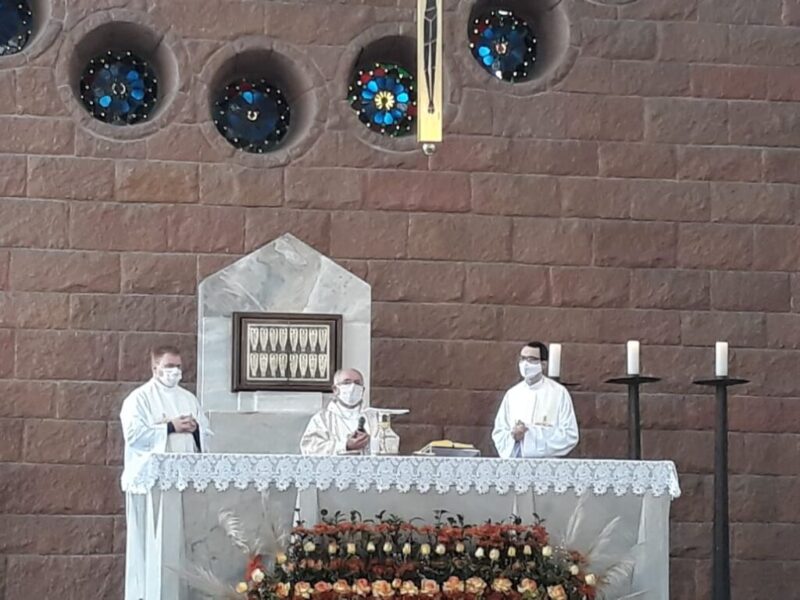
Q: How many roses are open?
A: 13